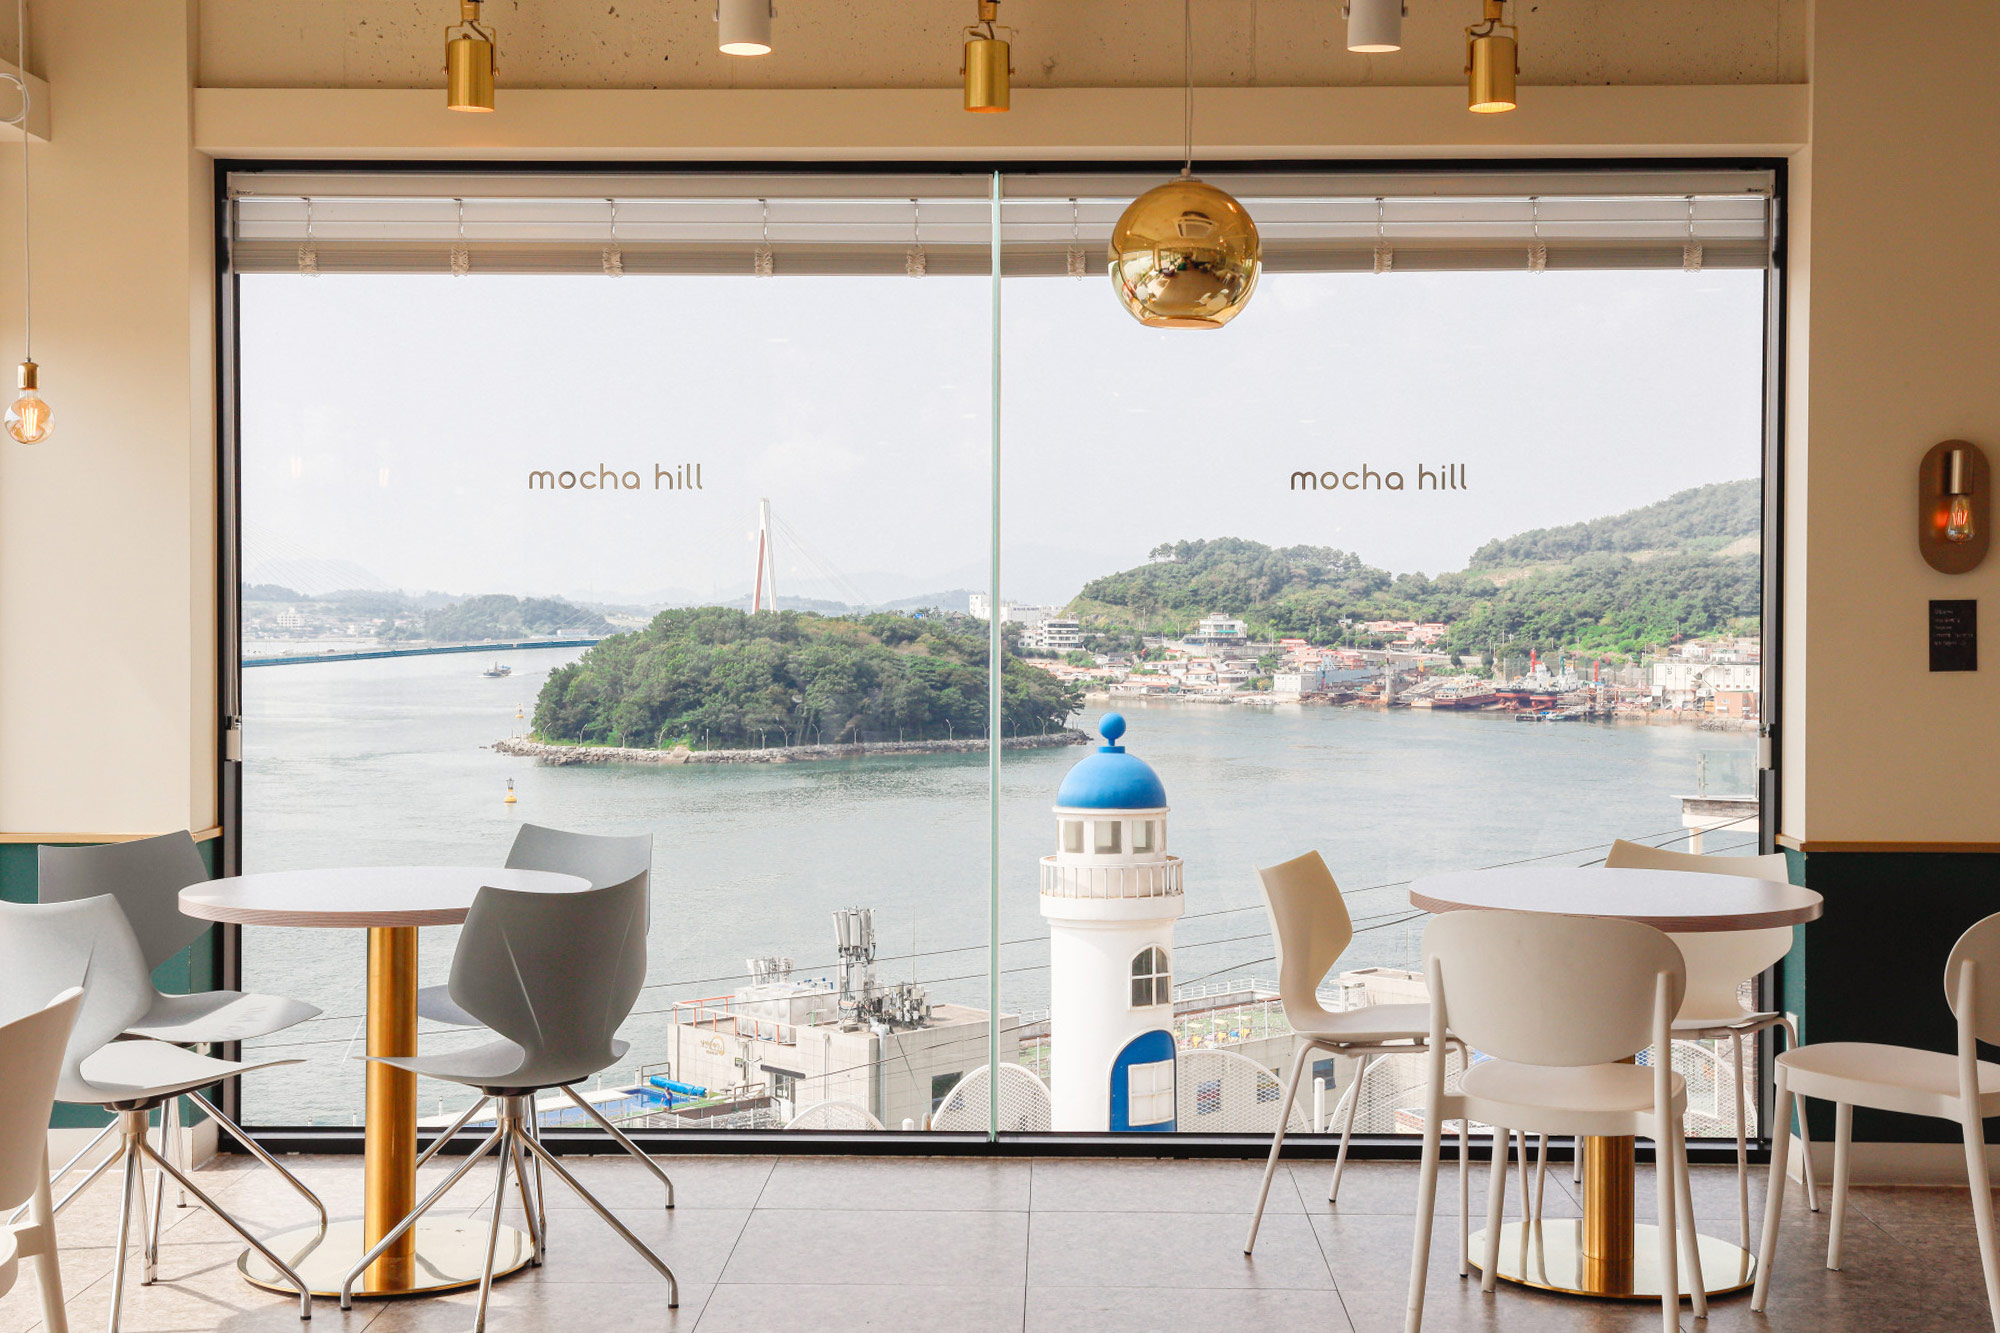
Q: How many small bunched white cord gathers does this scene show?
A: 9